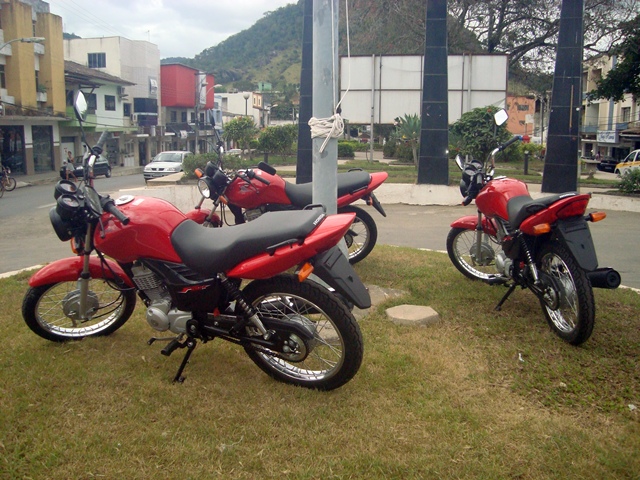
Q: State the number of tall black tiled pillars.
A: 3